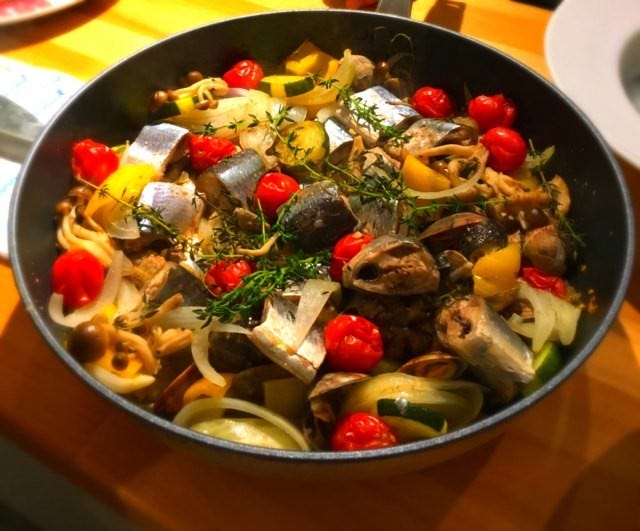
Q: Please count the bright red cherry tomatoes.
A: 13